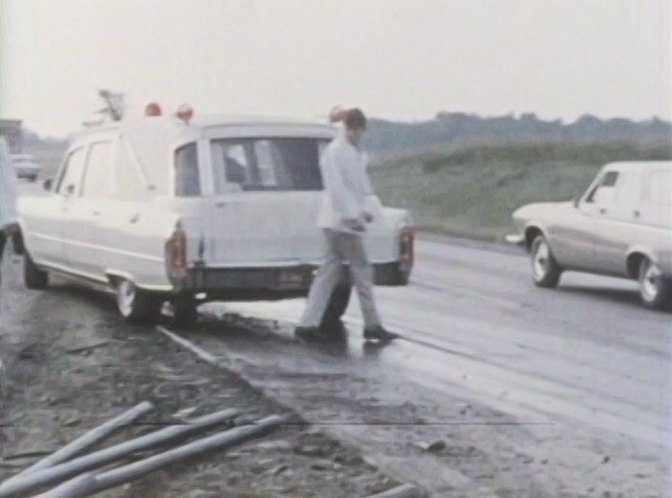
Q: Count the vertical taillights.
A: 2